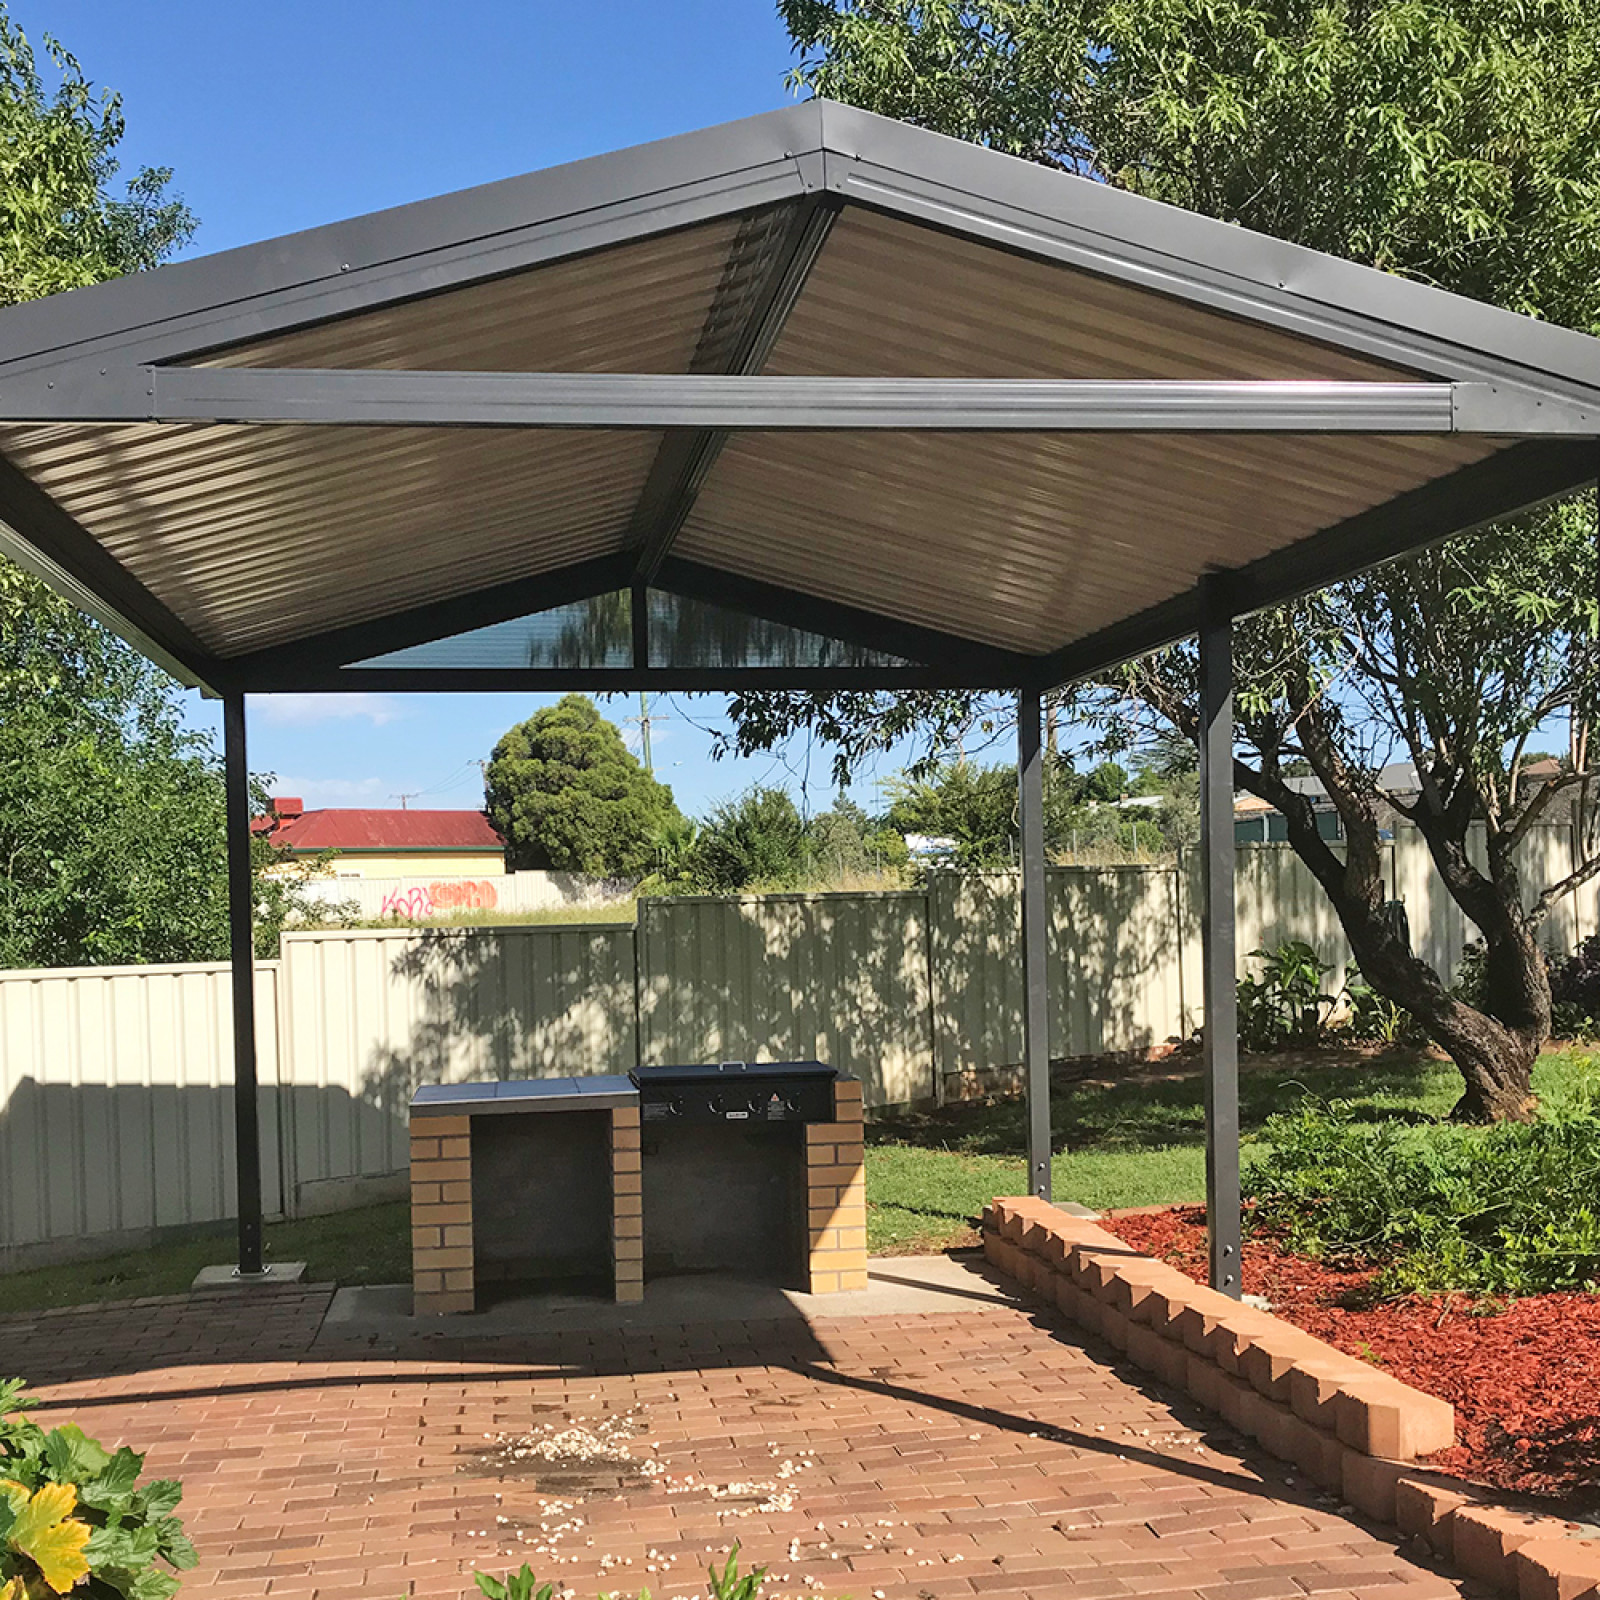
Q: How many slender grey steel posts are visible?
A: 3